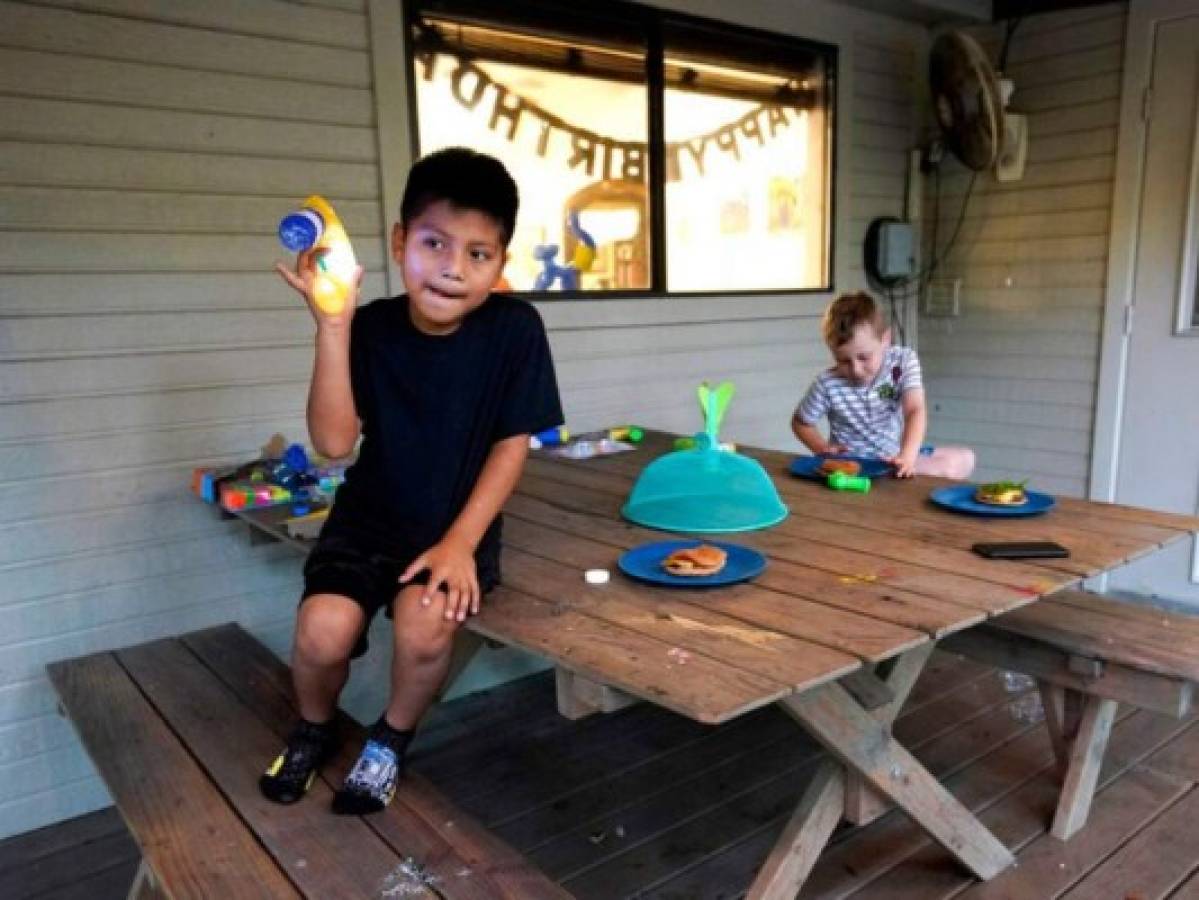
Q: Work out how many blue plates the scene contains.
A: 3